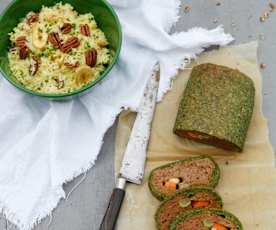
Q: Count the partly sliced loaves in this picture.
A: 1